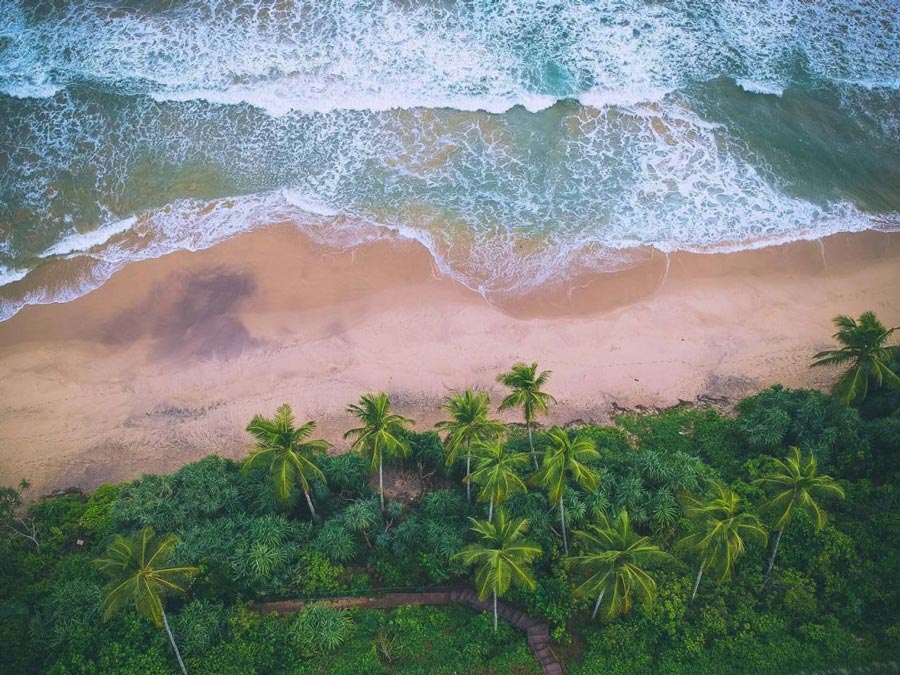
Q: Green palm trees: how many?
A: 12